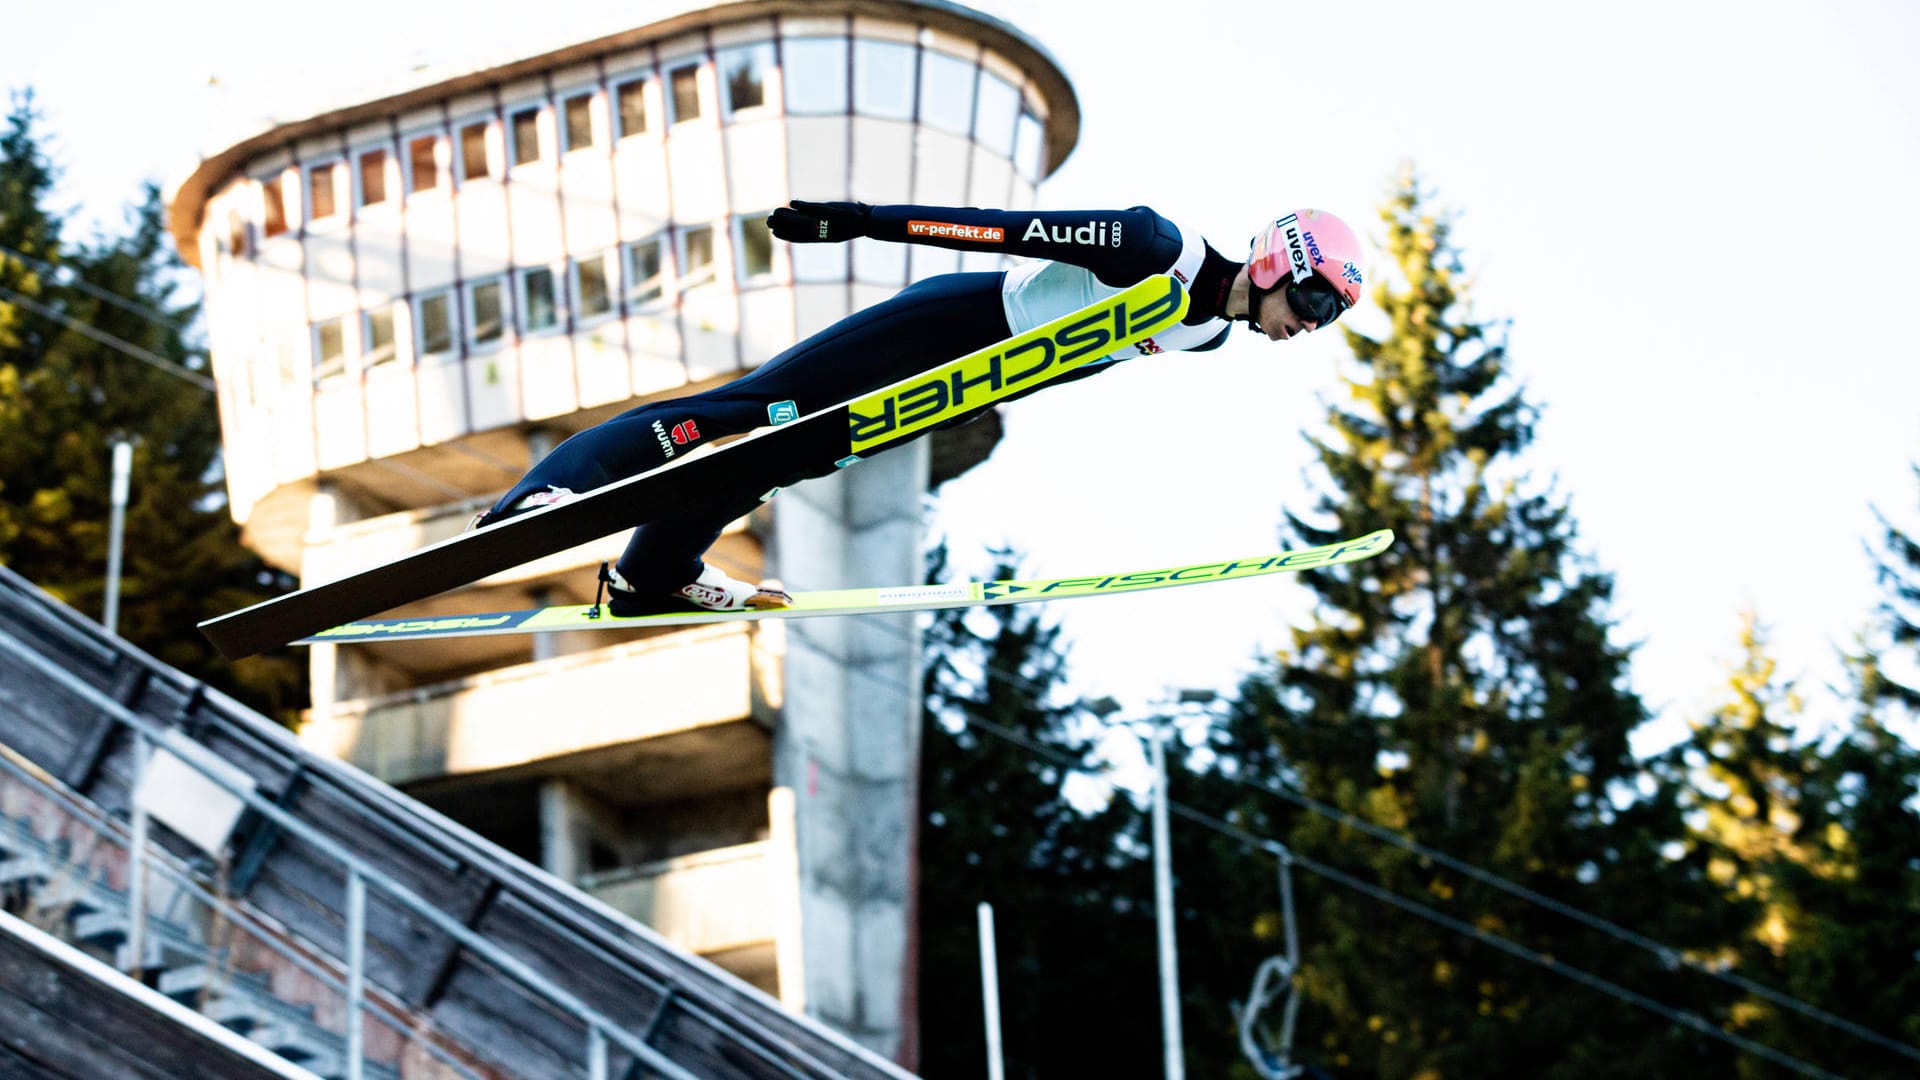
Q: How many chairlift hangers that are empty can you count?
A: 1